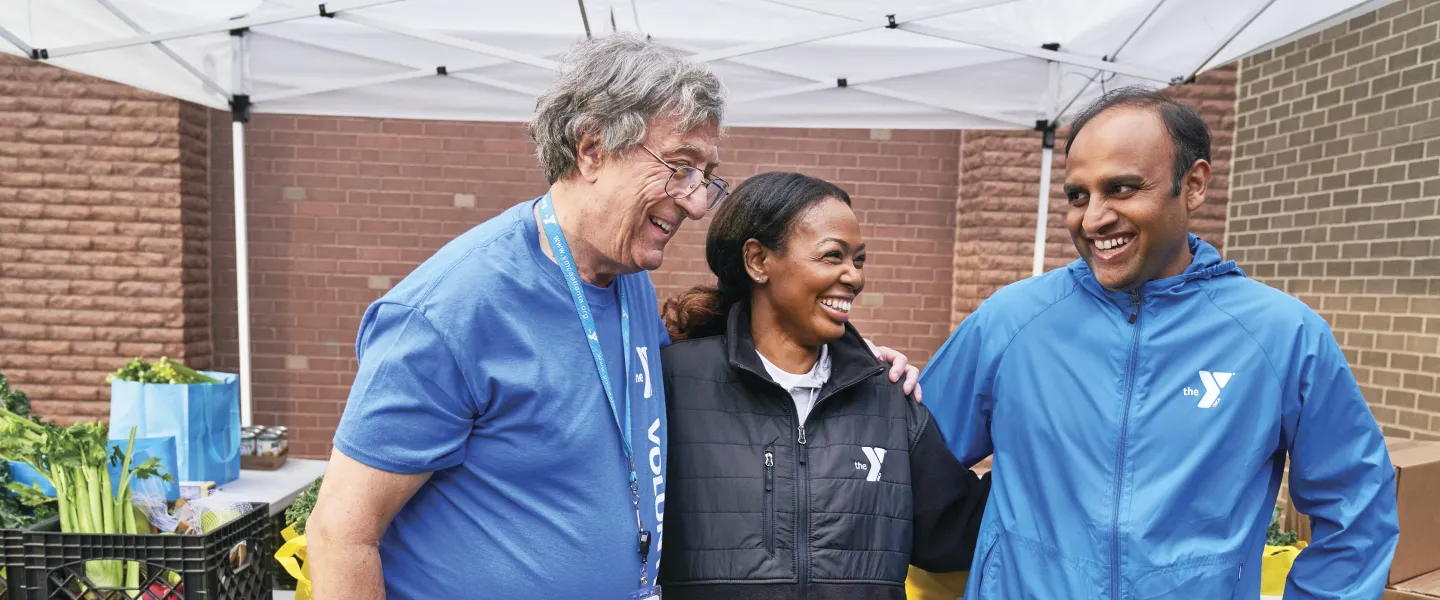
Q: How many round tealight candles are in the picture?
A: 0